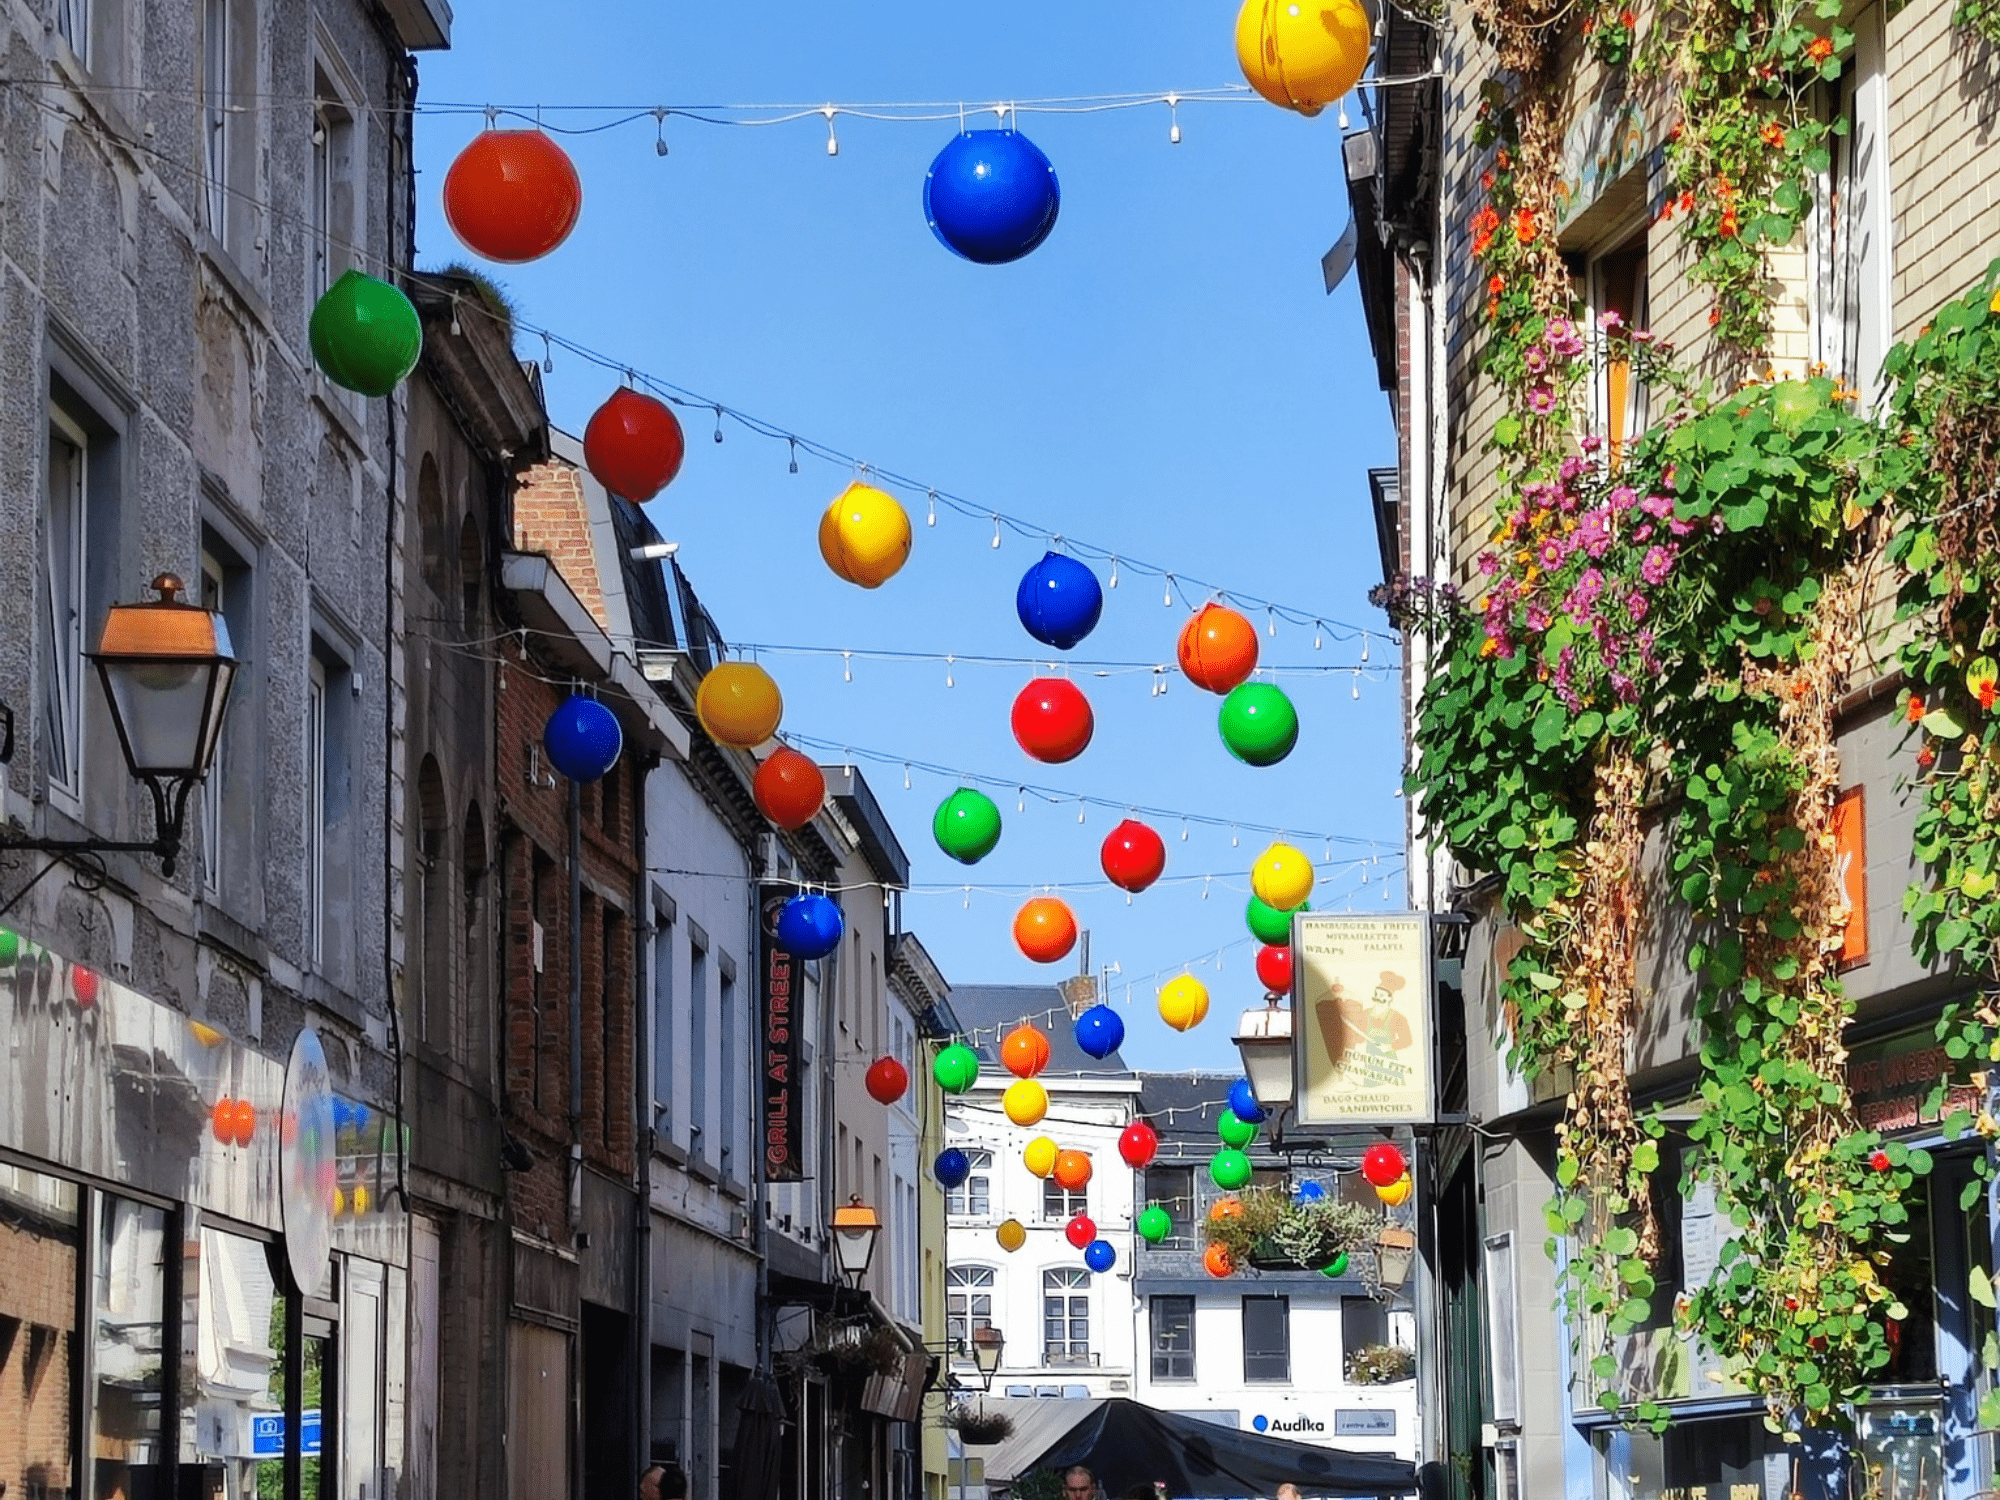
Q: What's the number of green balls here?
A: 9